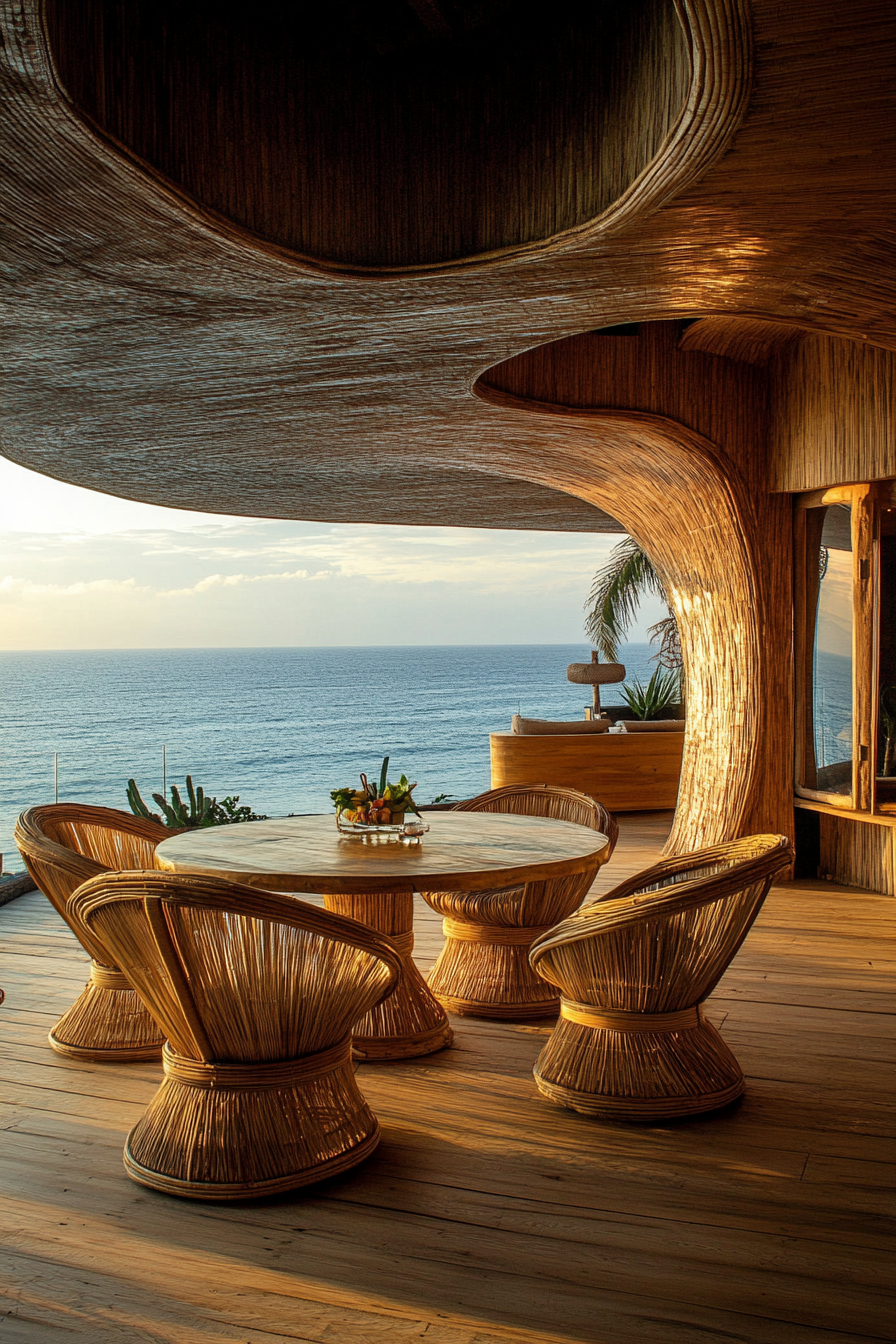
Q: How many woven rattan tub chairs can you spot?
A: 4